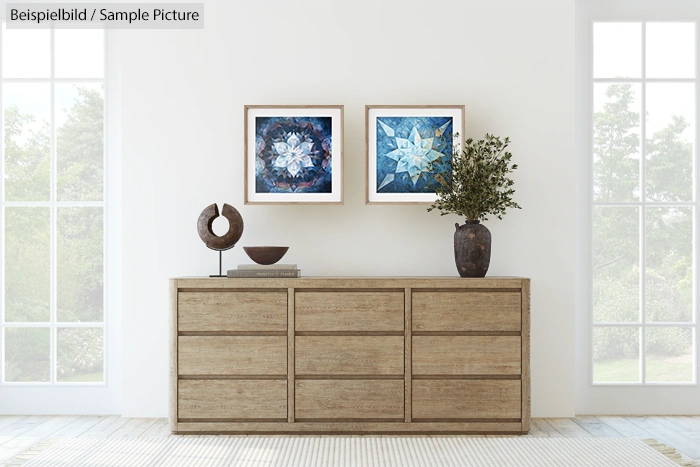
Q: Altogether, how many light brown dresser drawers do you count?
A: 9